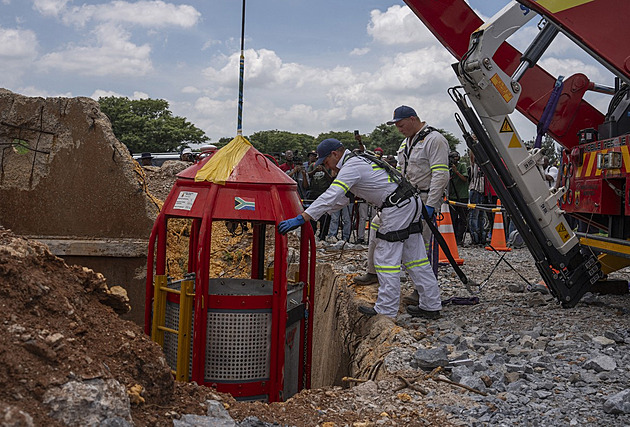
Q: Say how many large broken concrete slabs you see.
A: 1